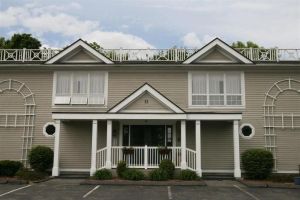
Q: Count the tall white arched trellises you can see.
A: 2